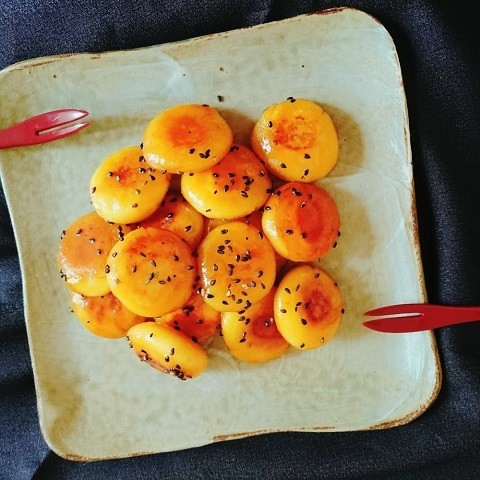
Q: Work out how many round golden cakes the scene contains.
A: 15